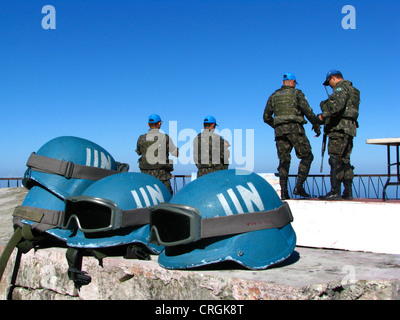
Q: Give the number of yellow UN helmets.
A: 0